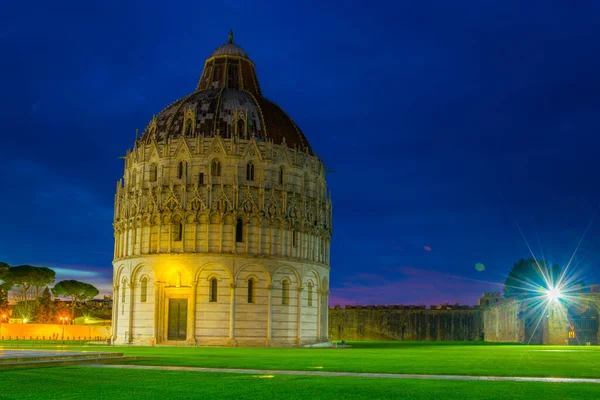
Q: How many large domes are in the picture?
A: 1